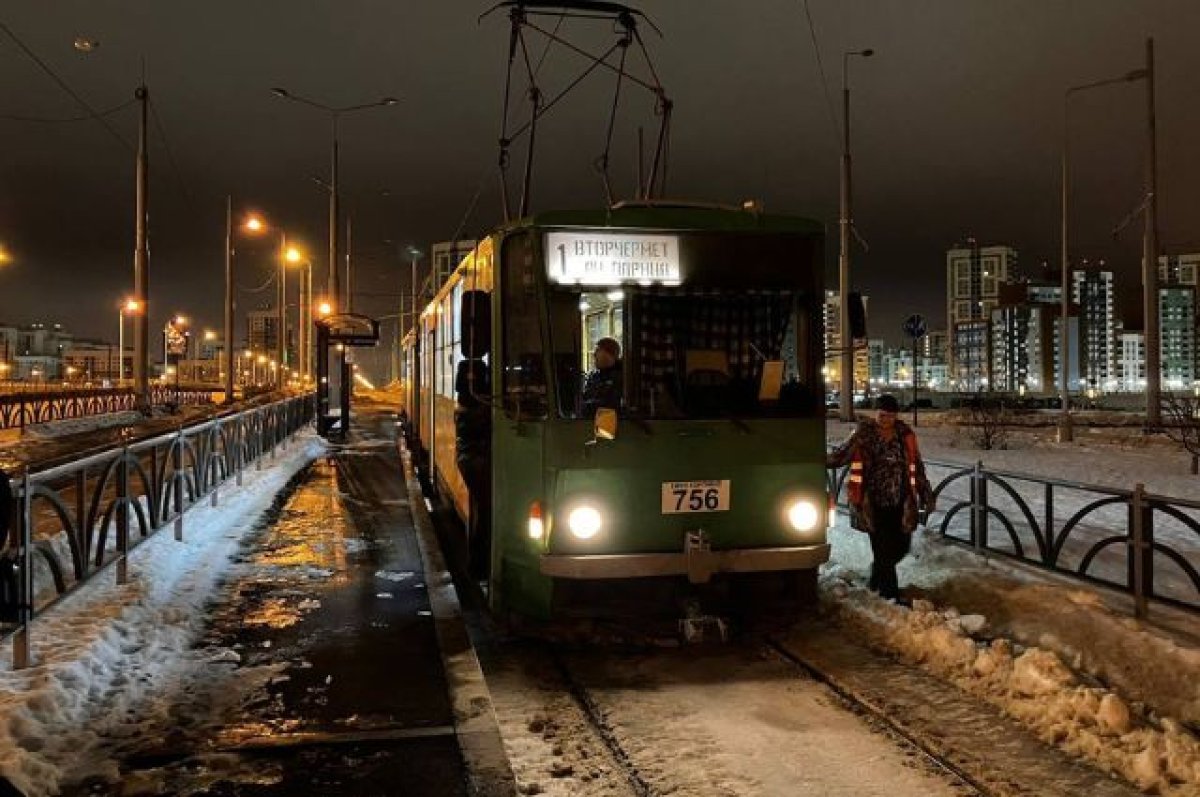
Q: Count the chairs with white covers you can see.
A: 0